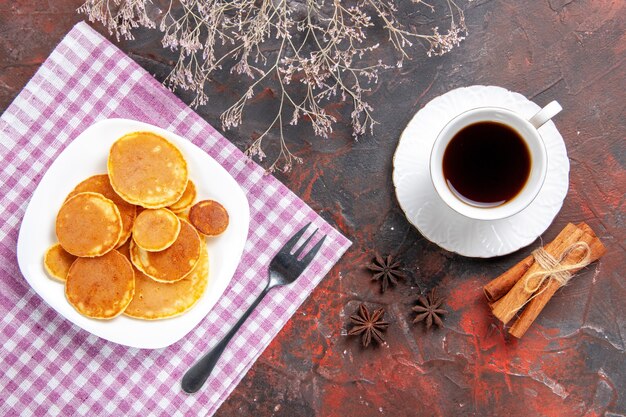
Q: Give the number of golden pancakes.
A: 10